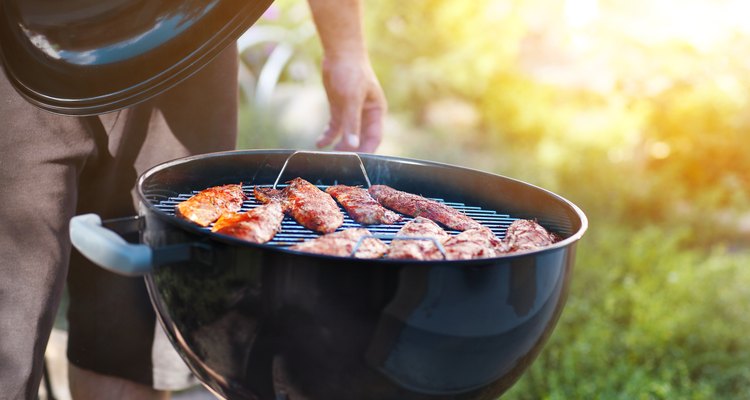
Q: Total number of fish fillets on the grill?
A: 0